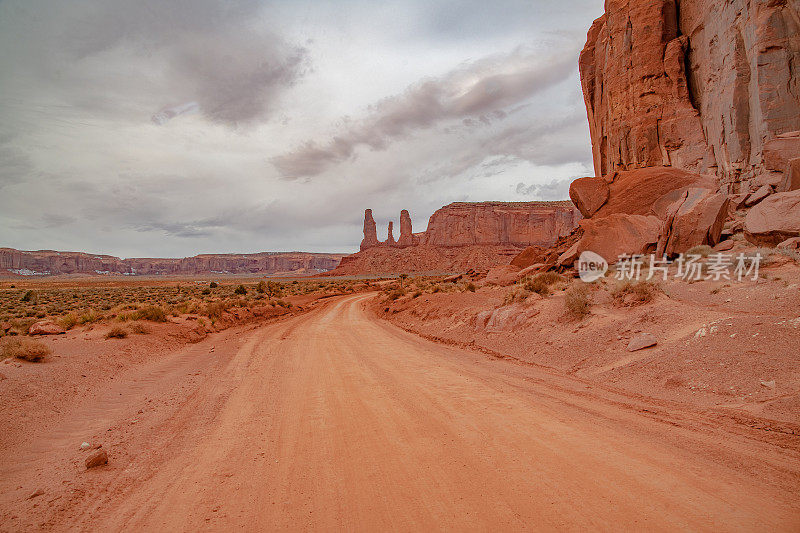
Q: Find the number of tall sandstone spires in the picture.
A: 3